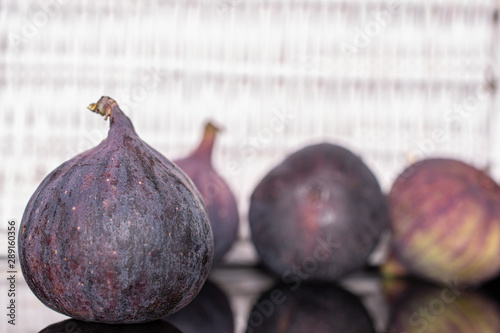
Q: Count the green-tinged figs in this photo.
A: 1